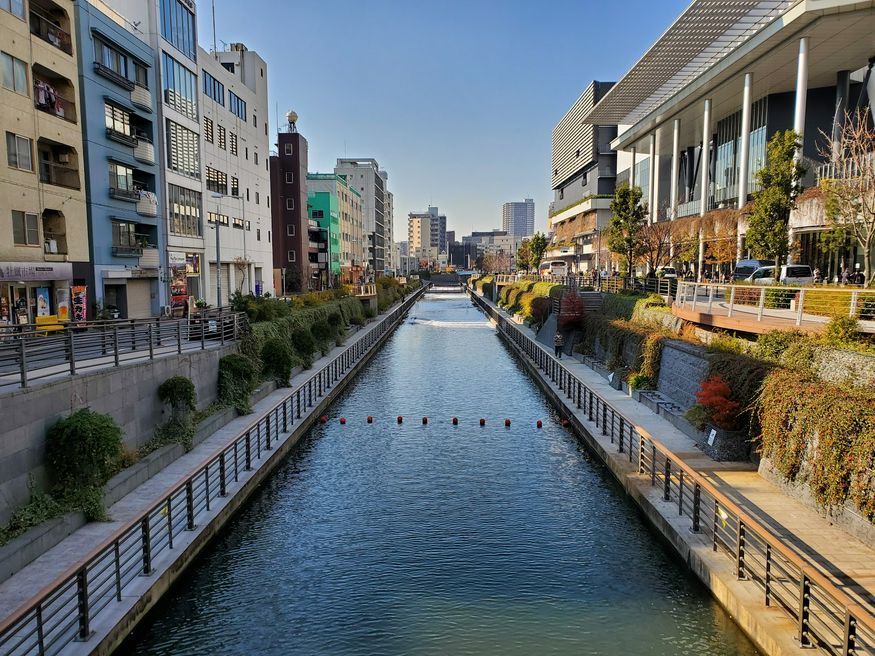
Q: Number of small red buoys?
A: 10